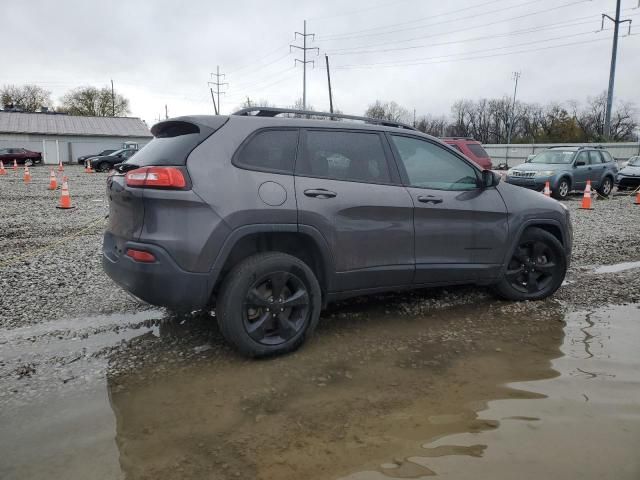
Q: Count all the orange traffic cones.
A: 10